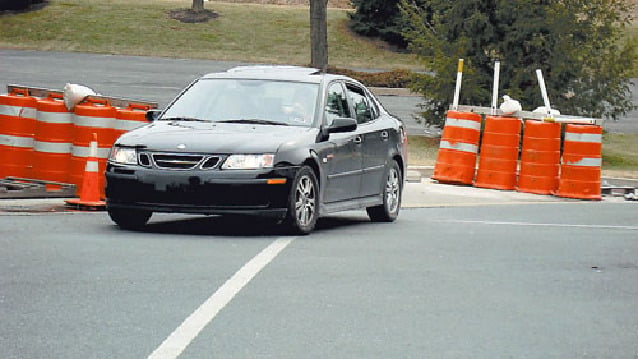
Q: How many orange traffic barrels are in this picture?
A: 8